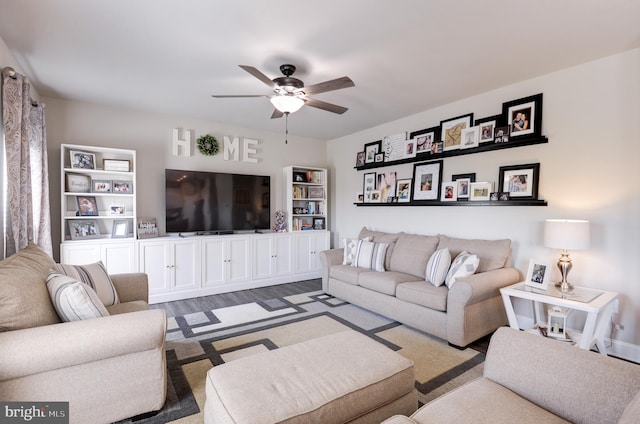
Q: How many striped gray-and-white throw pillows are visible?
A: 4